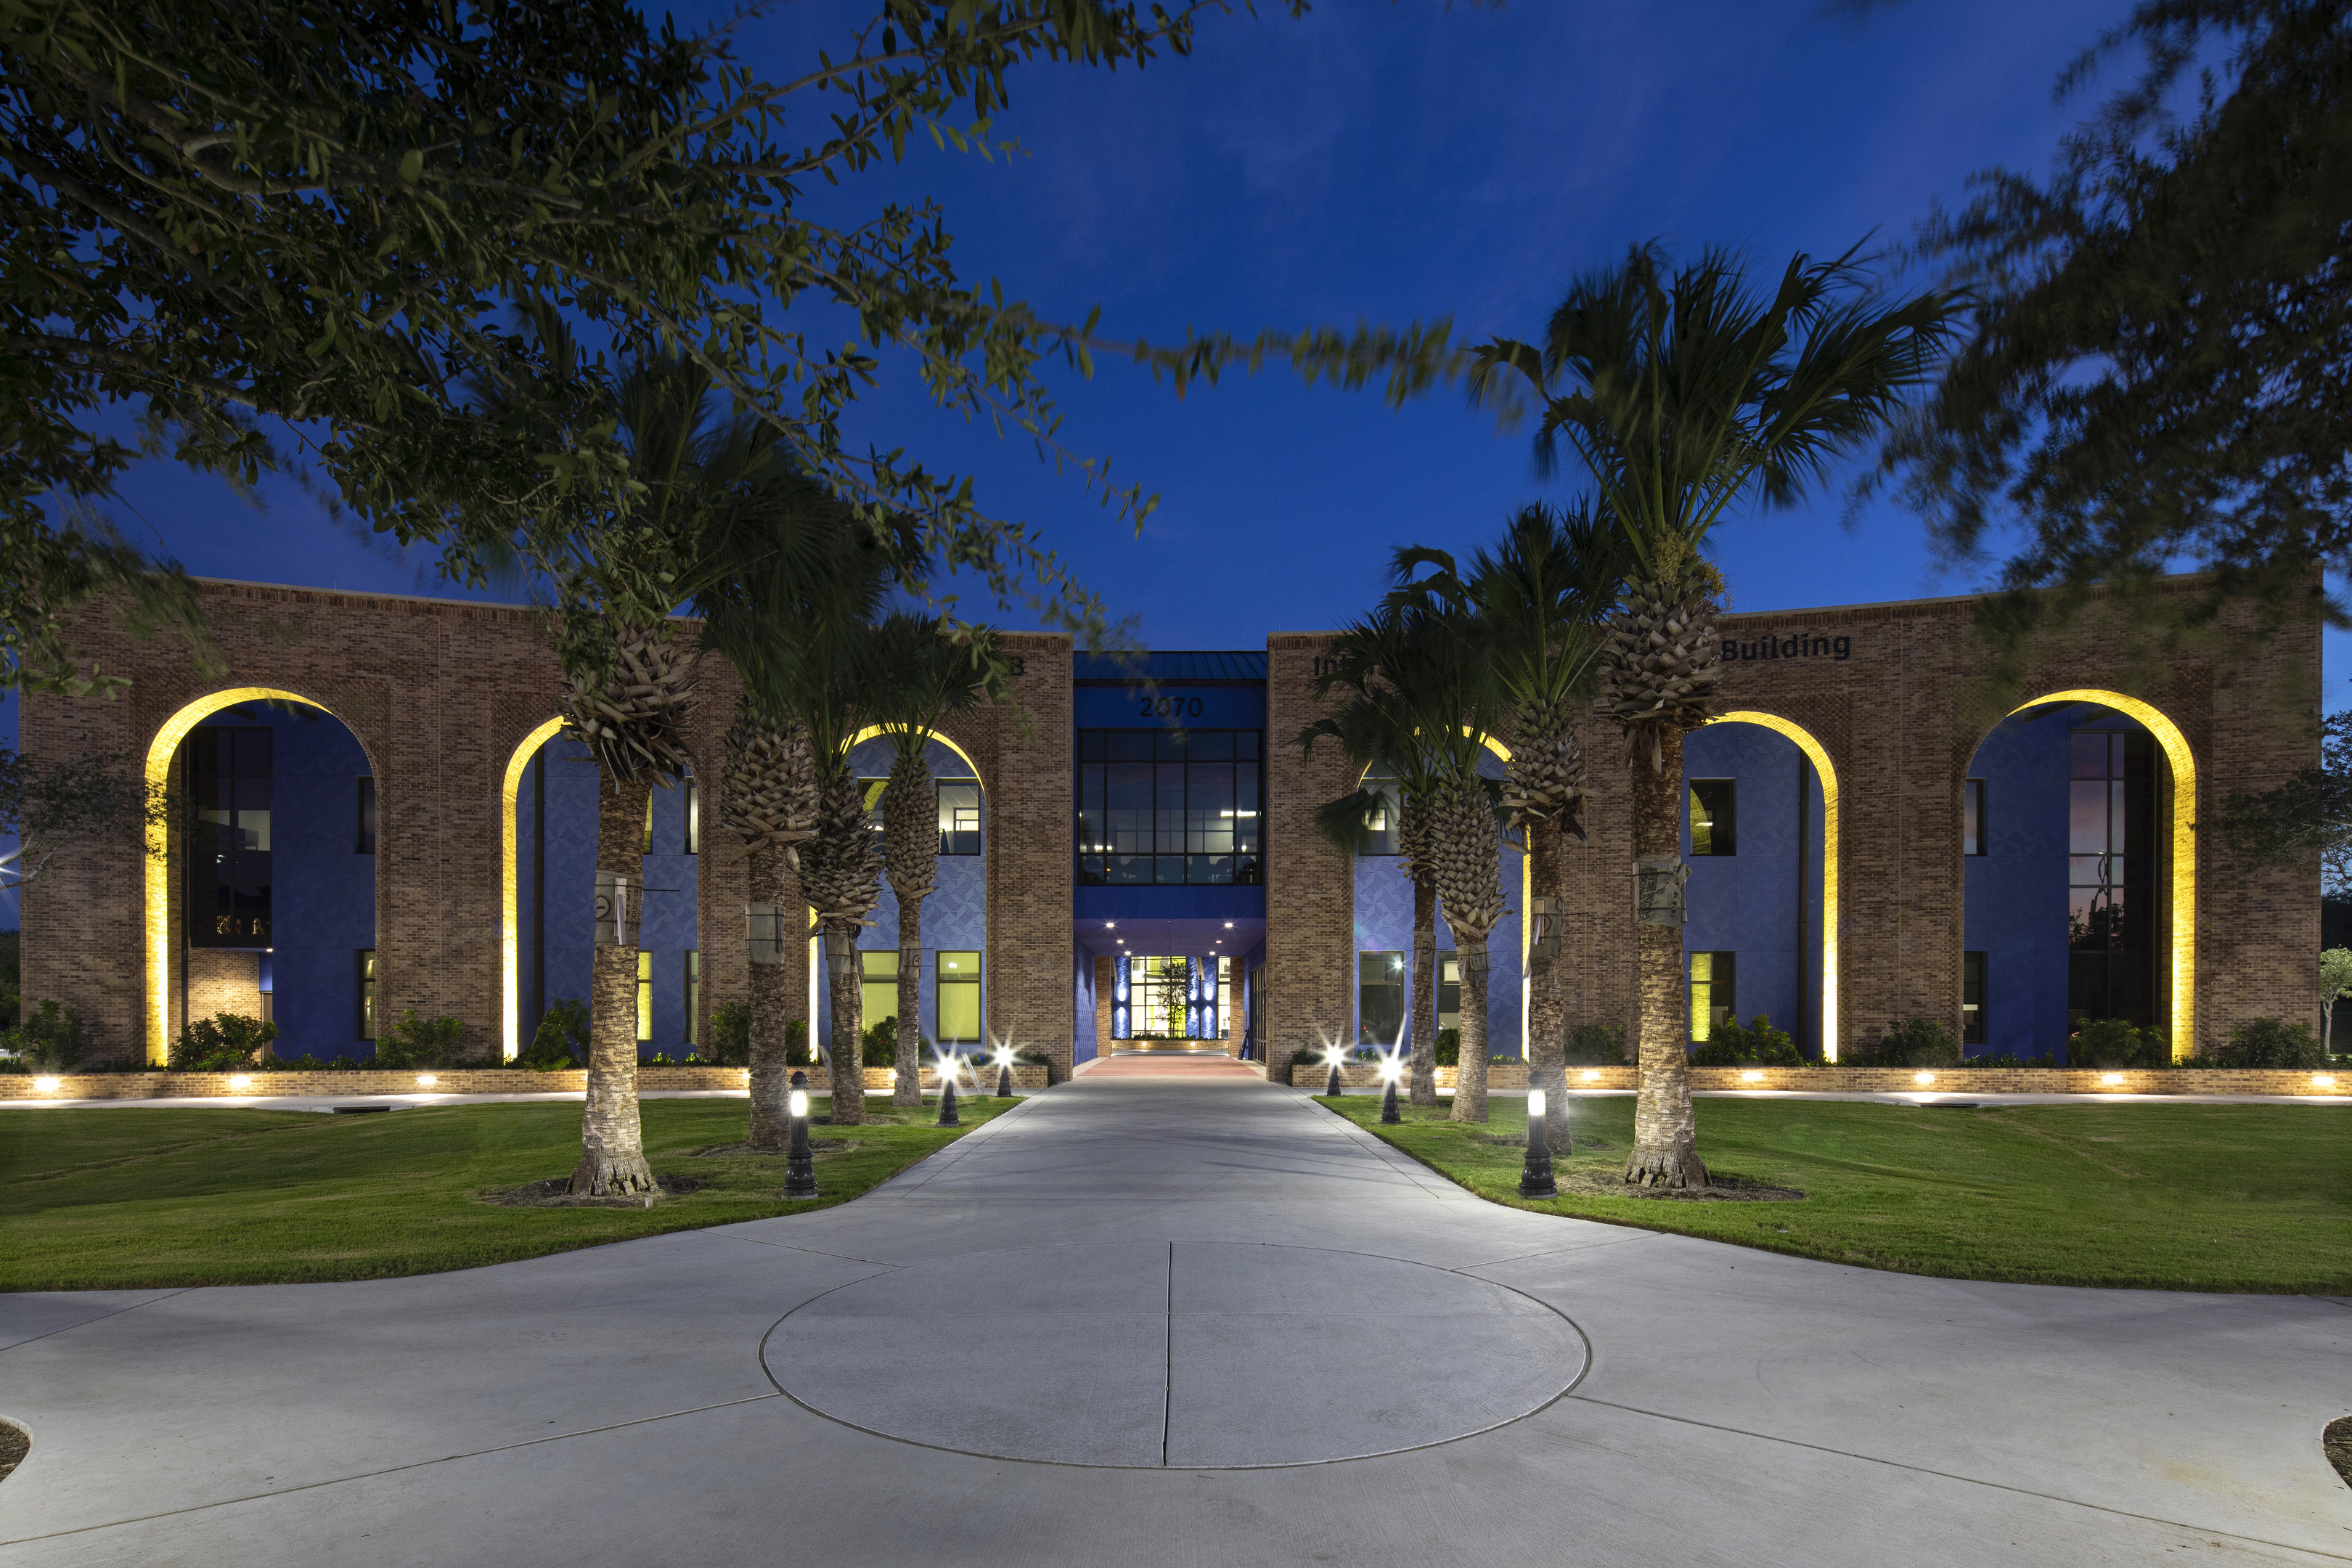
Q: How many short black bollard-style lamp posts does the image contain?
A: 6